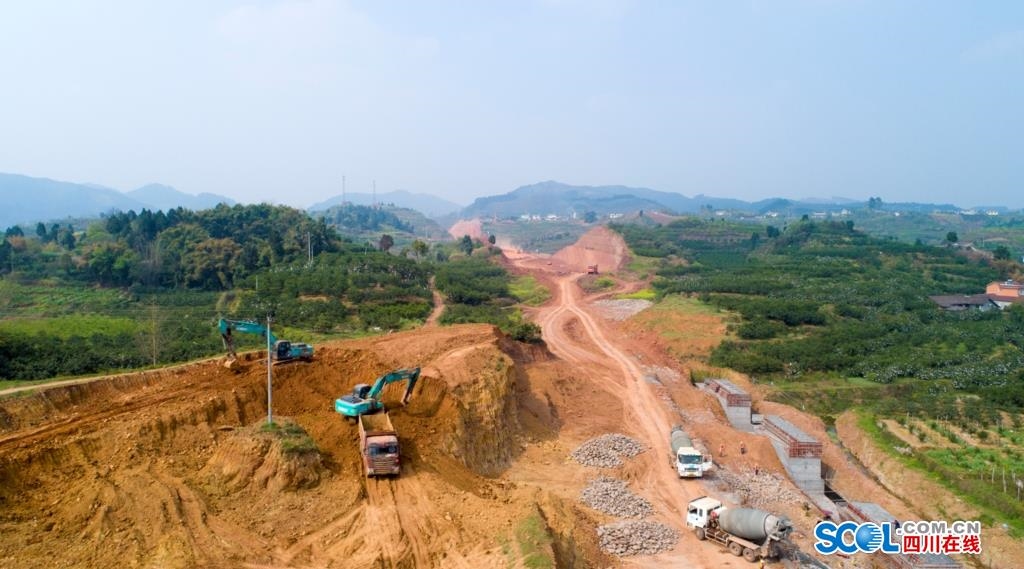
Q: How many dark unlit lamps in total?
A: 0